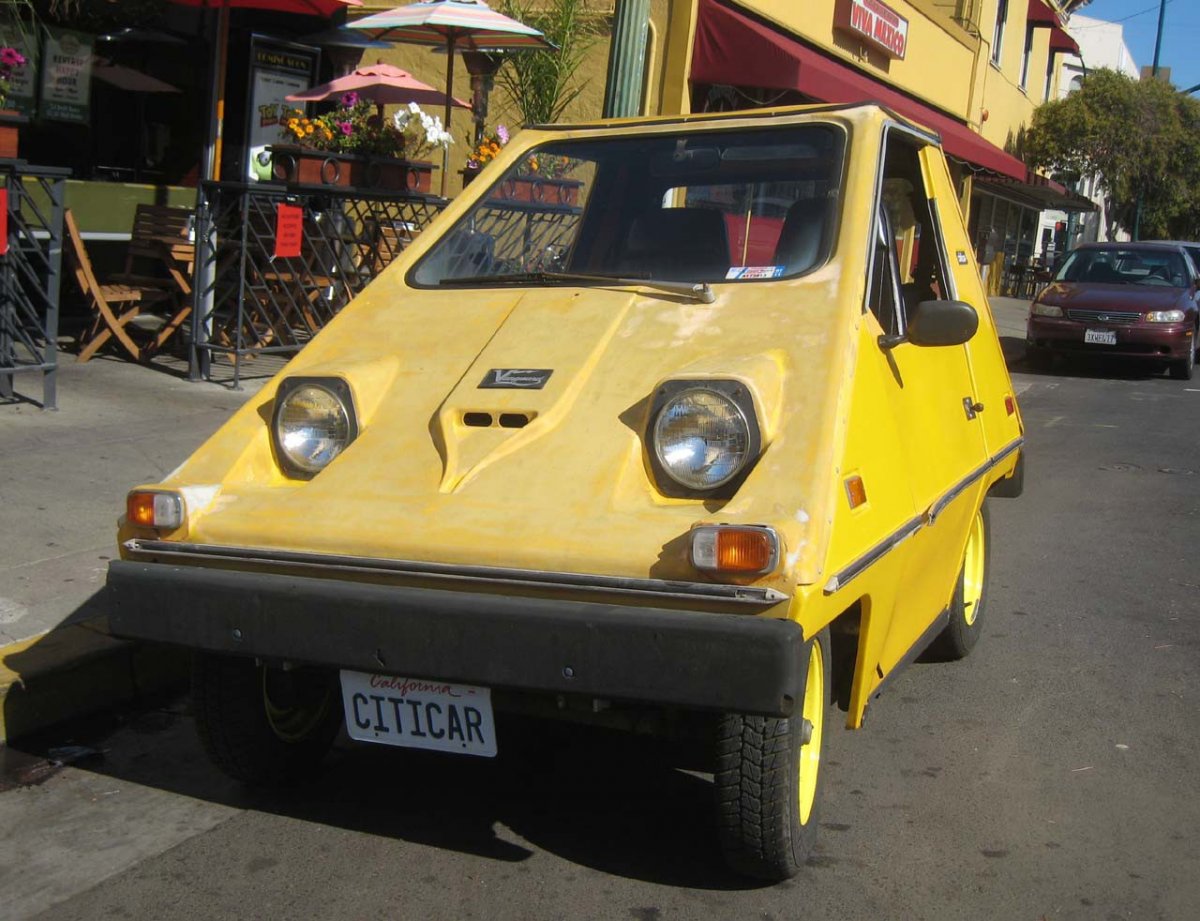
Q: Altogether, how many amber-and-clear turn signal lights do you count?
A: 2